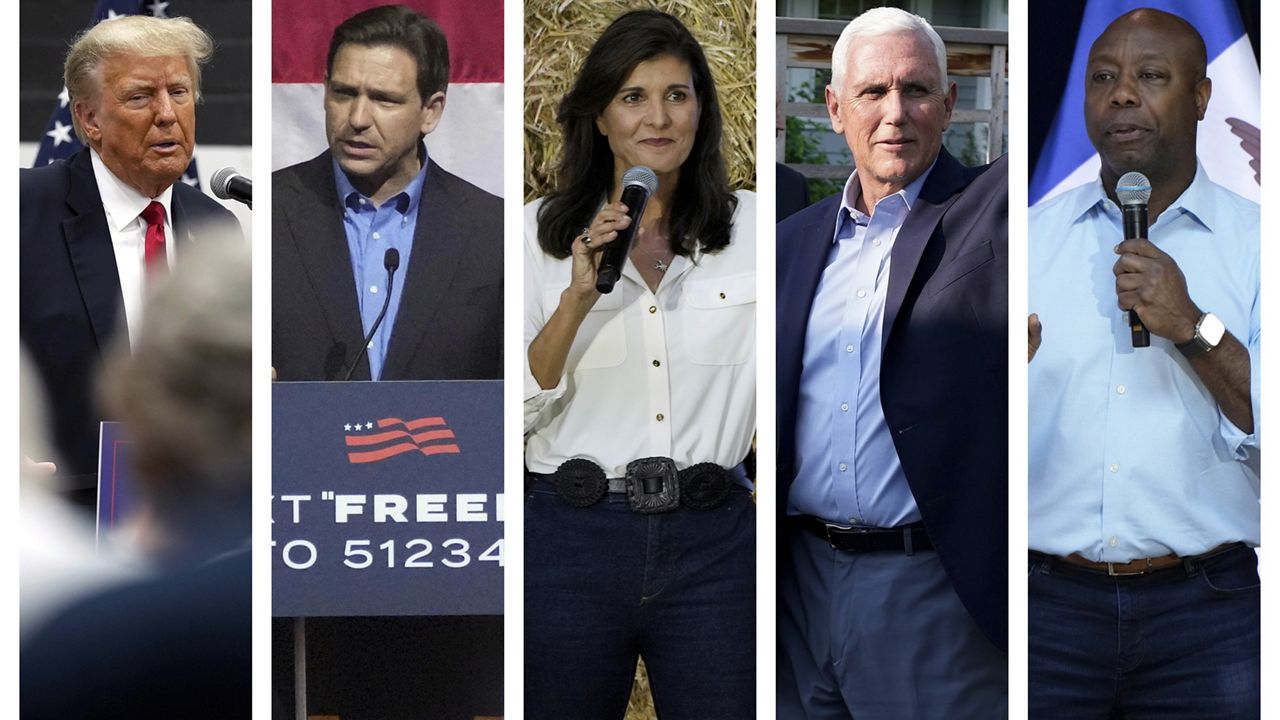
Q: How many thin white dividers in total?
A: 4